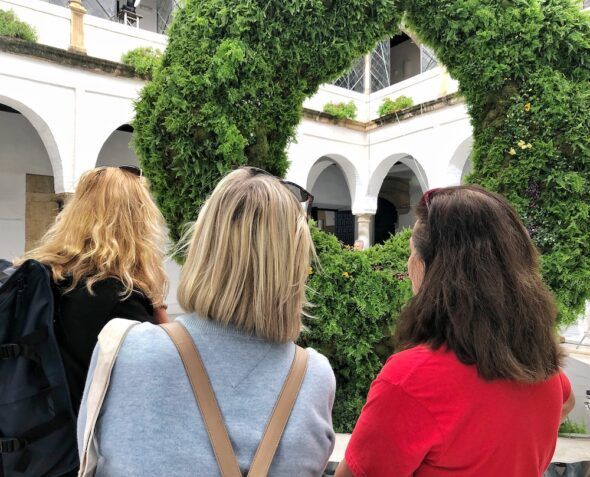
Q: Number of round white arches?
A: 5